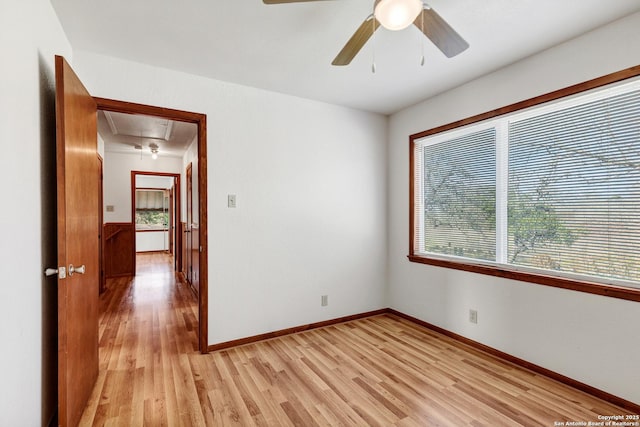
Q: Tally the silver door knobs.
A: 2